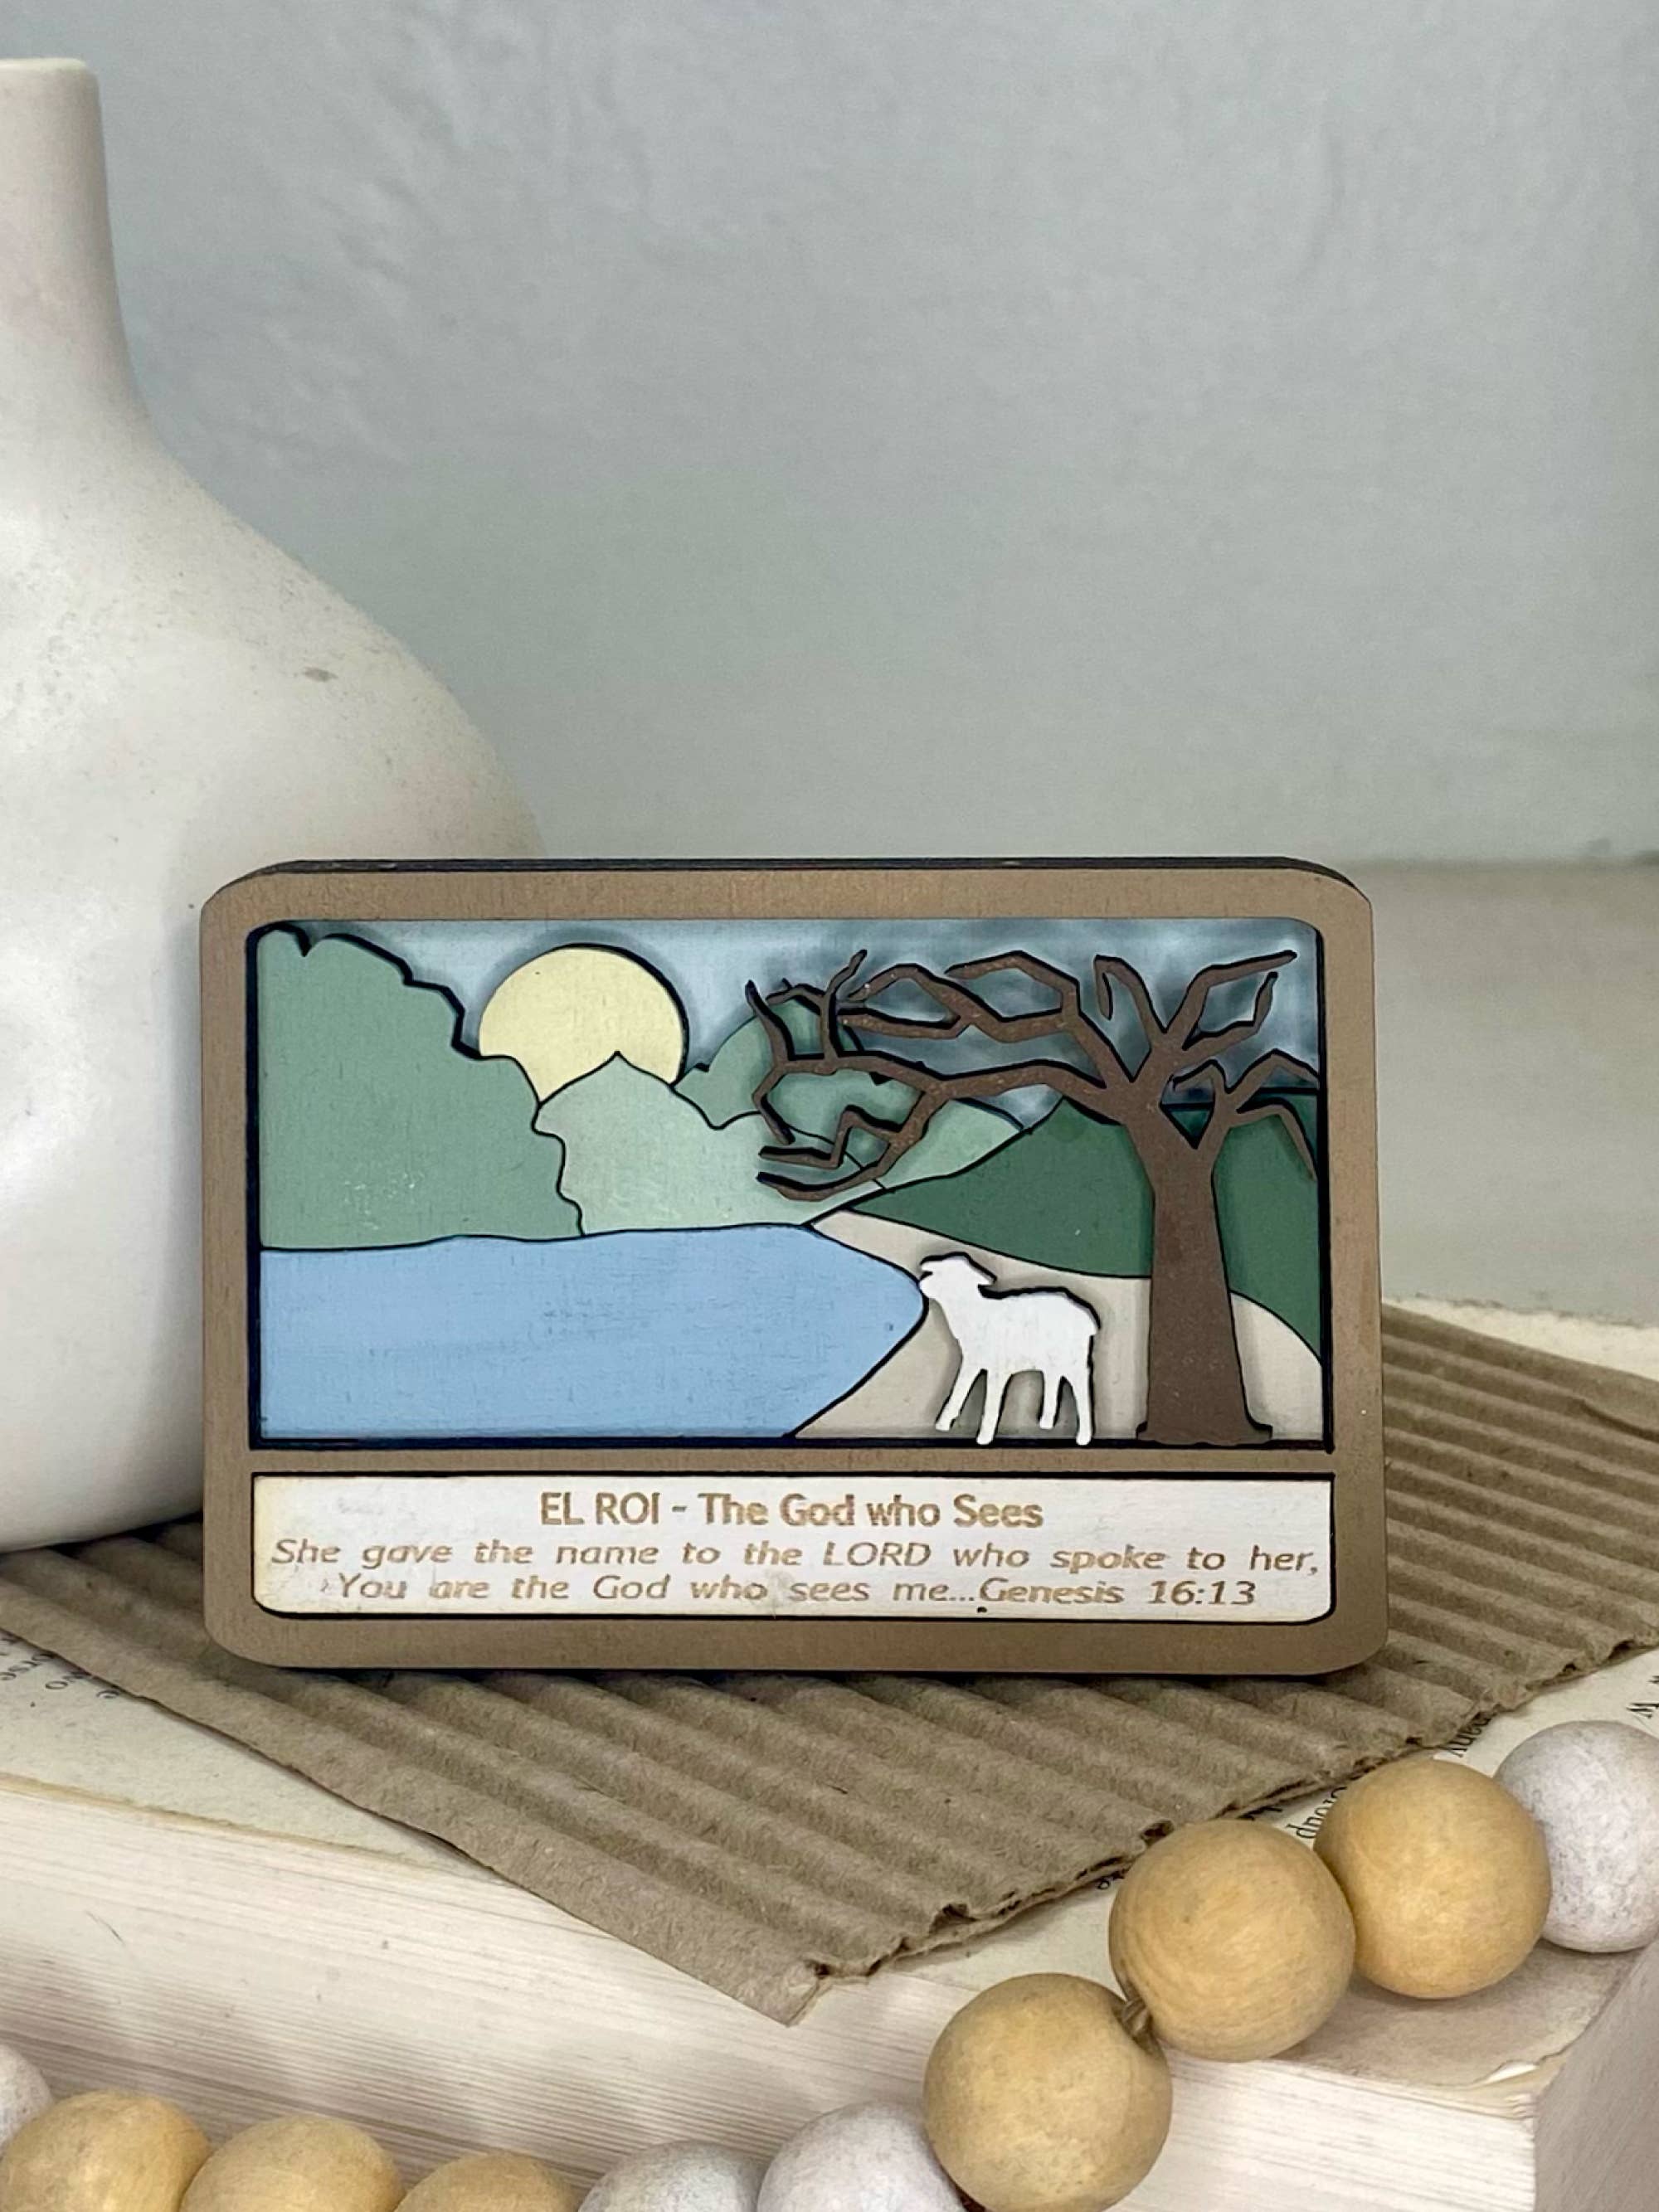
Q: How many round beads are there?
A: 10